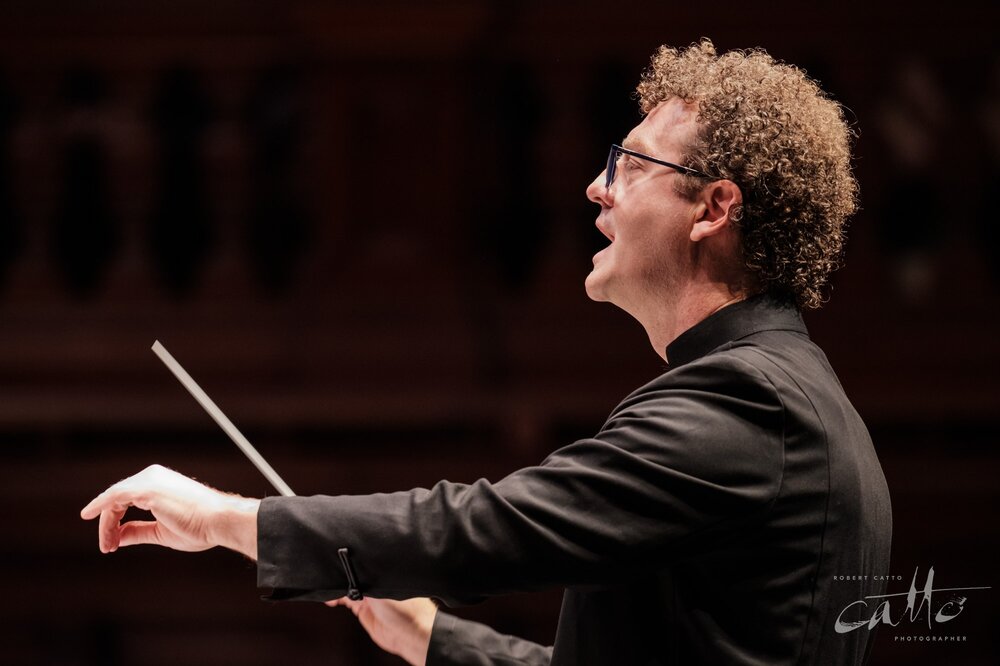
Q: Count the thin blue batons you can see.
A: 0